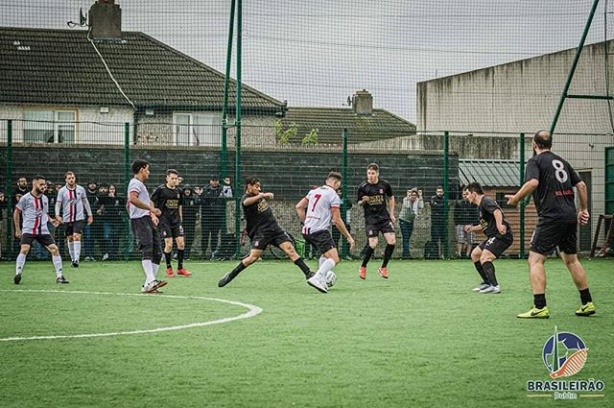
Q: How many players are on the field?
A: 9